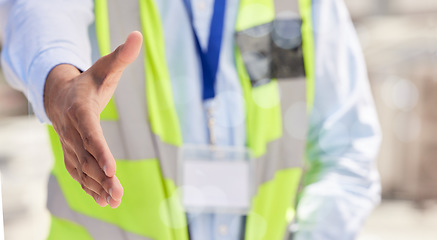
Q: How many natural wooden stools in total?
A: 0